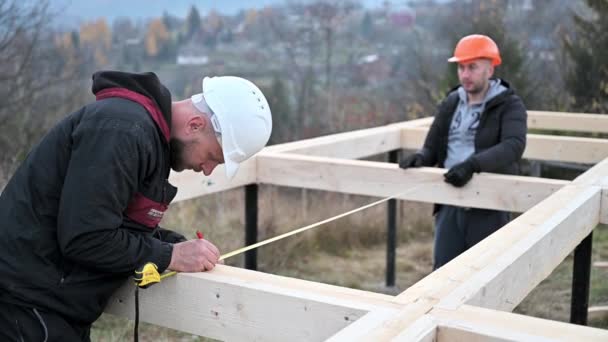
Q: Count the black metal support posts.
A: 3